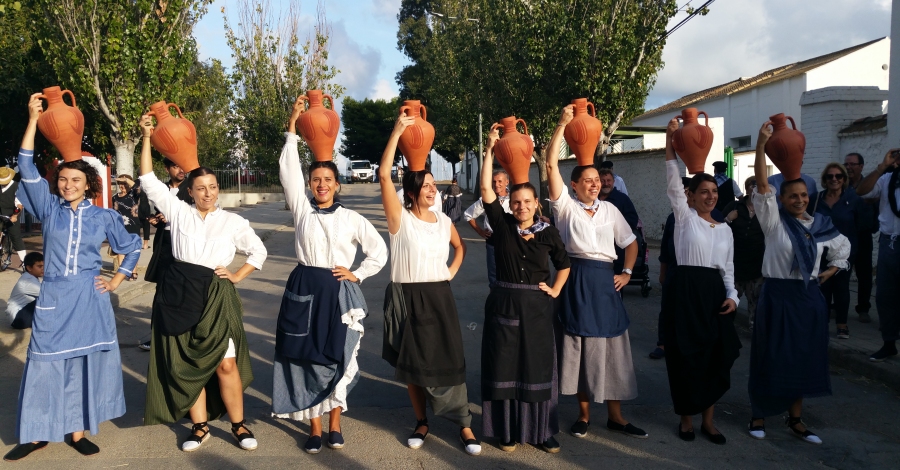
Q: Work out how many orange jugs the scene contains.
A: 8